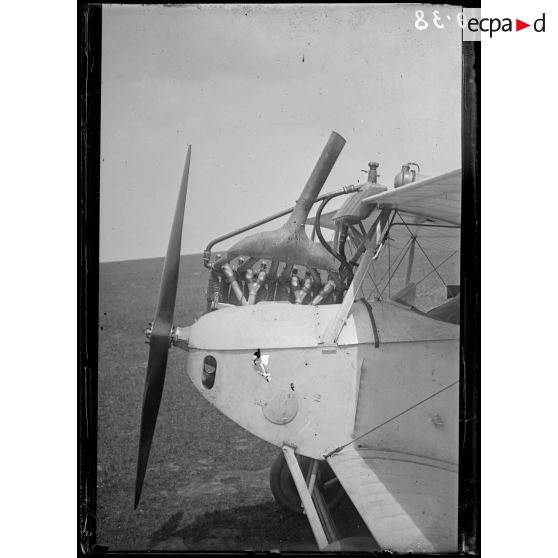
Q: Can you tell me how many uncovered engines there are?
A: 1